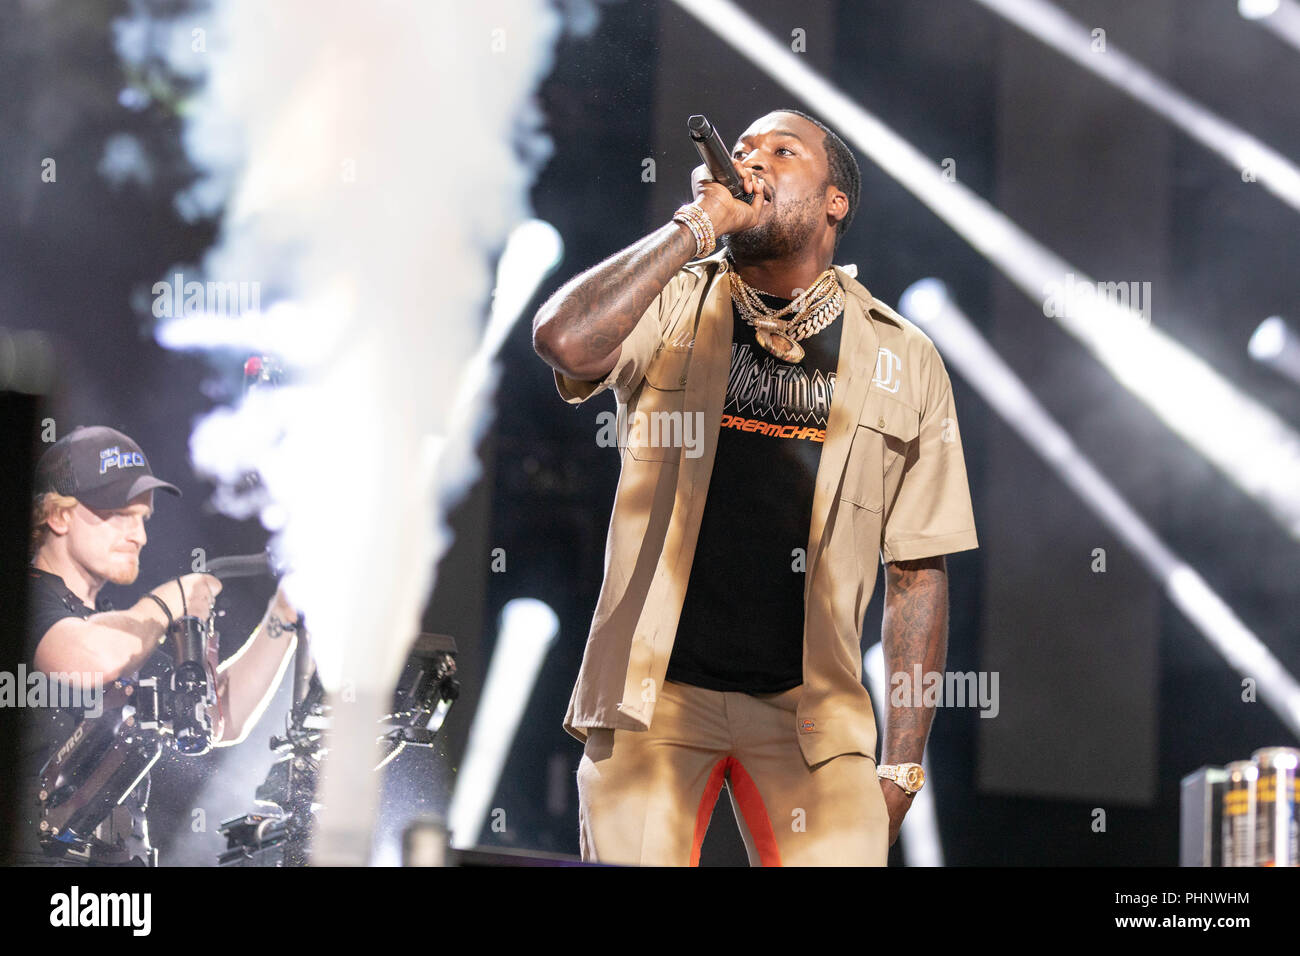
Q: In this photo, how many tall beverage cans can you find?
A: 2